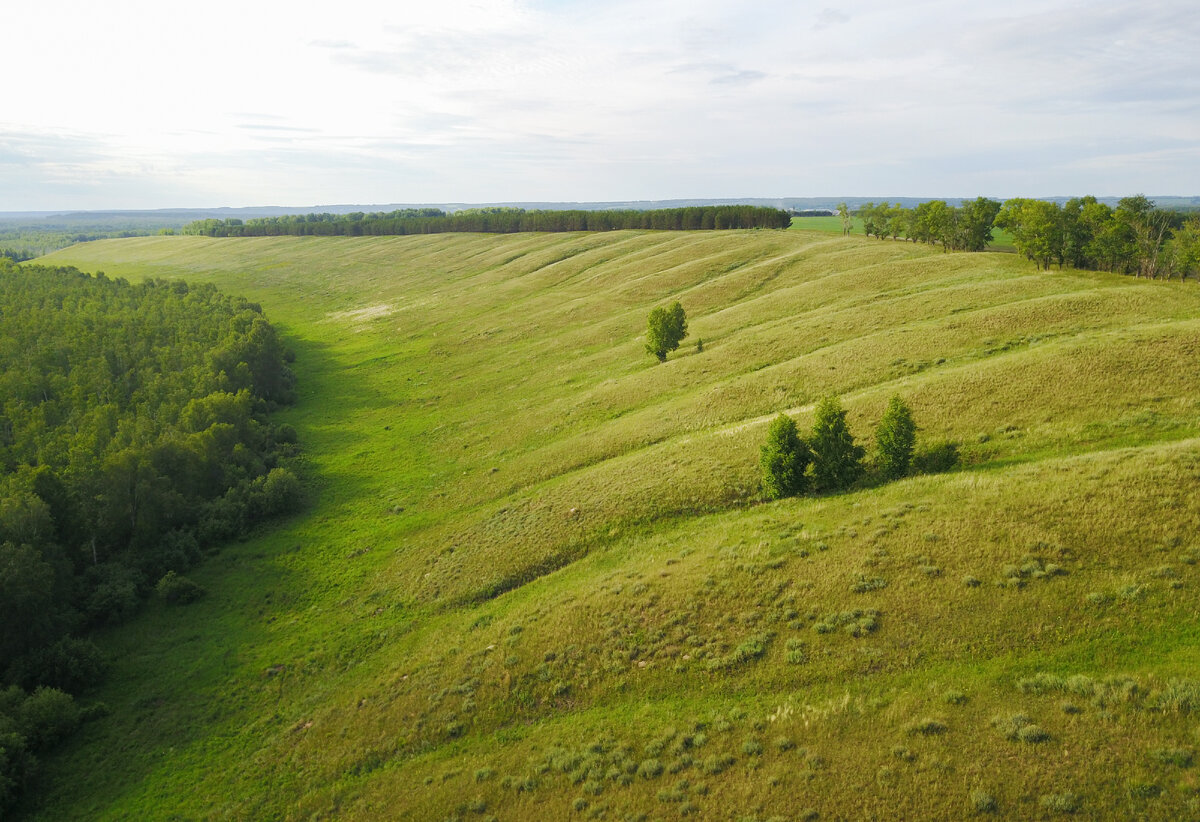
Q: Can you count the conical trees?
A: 3